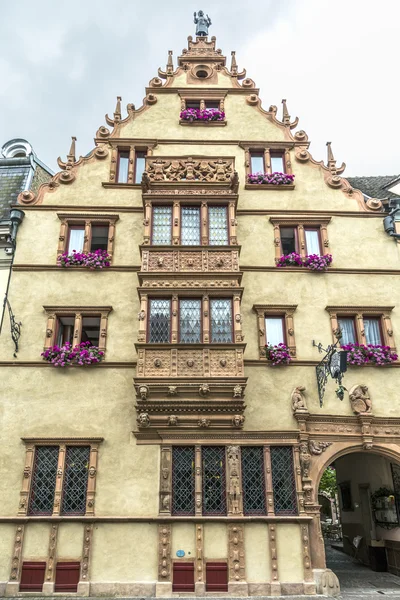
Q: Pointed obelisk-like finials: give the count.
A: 6